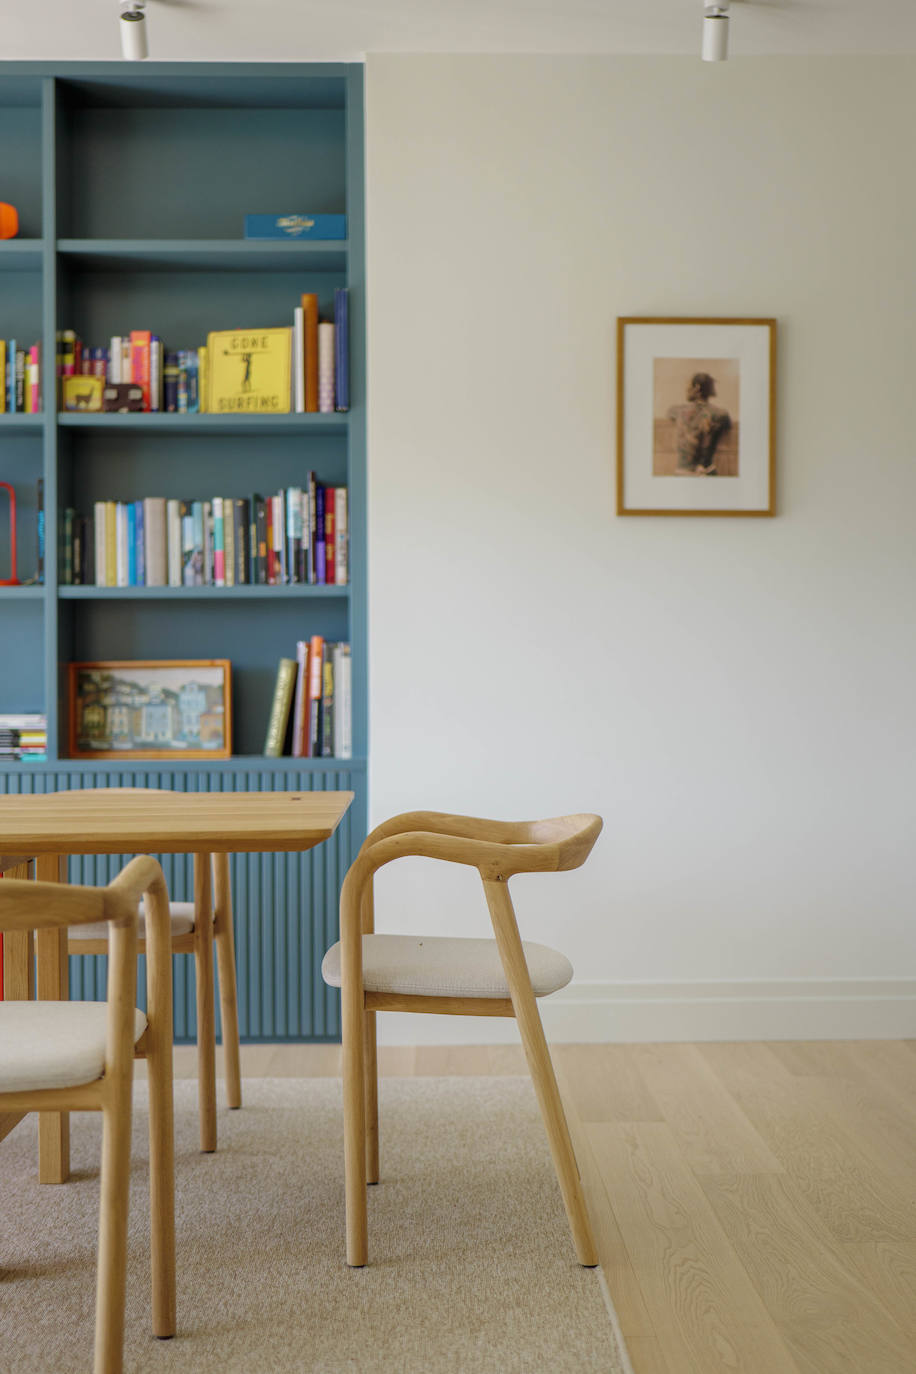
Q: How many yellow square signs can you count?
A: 1